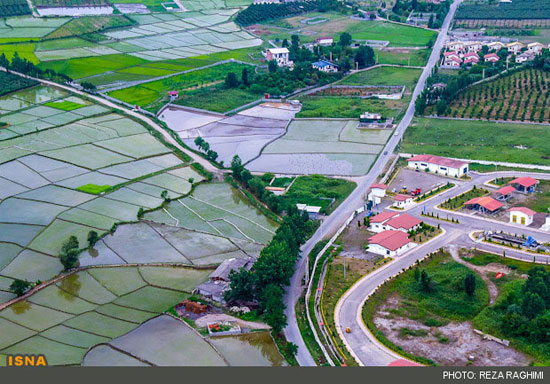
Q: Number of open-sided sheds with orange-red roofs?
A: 3